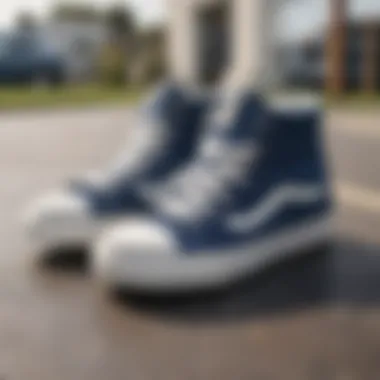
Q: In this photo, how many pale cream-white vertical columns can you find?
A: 2